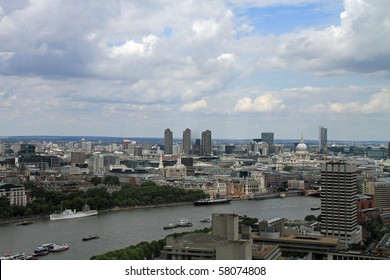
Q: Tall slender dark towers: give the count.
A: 3